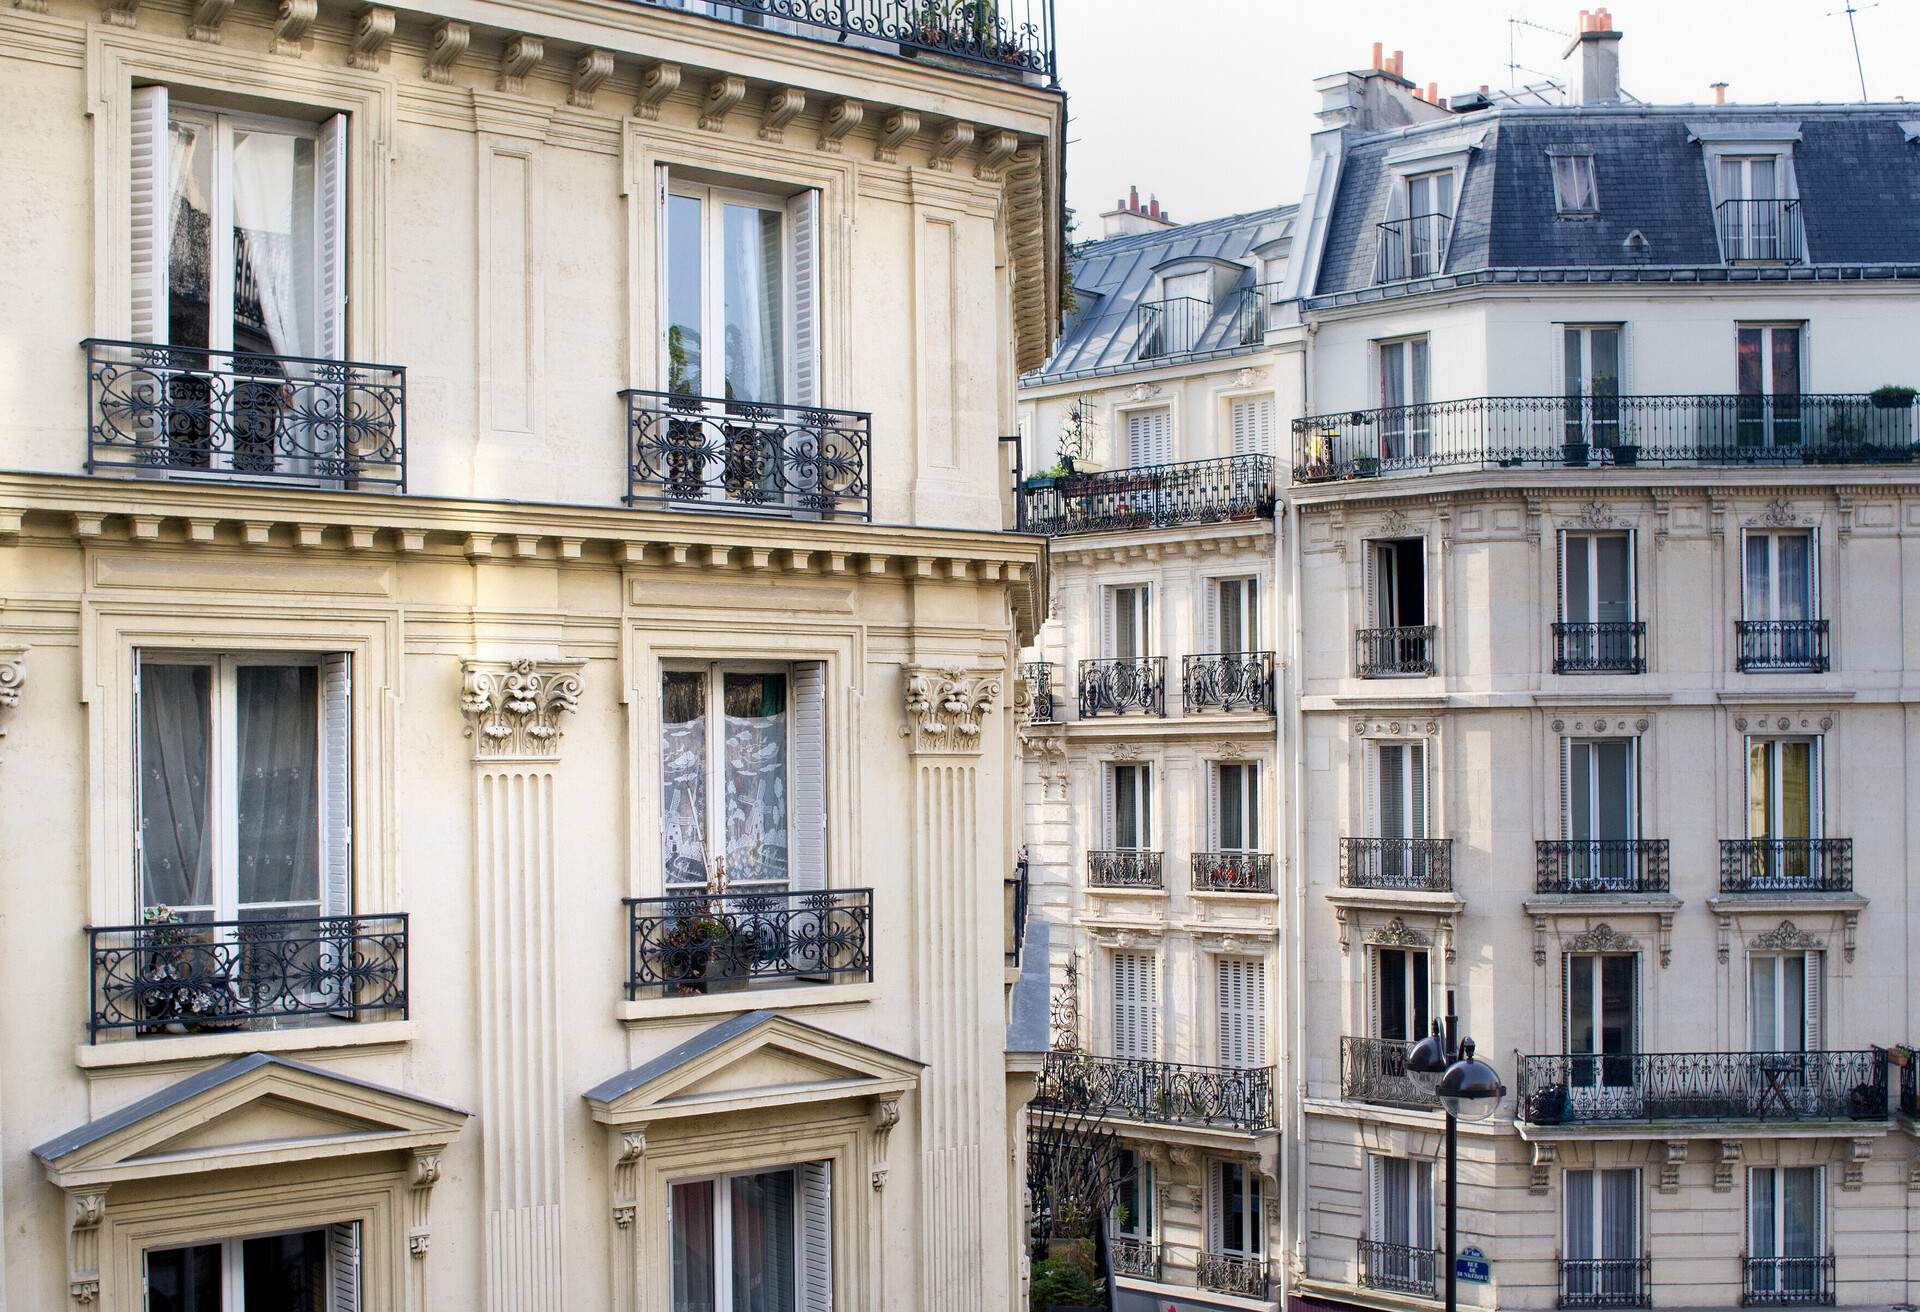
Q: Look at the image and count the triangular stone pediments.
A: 2